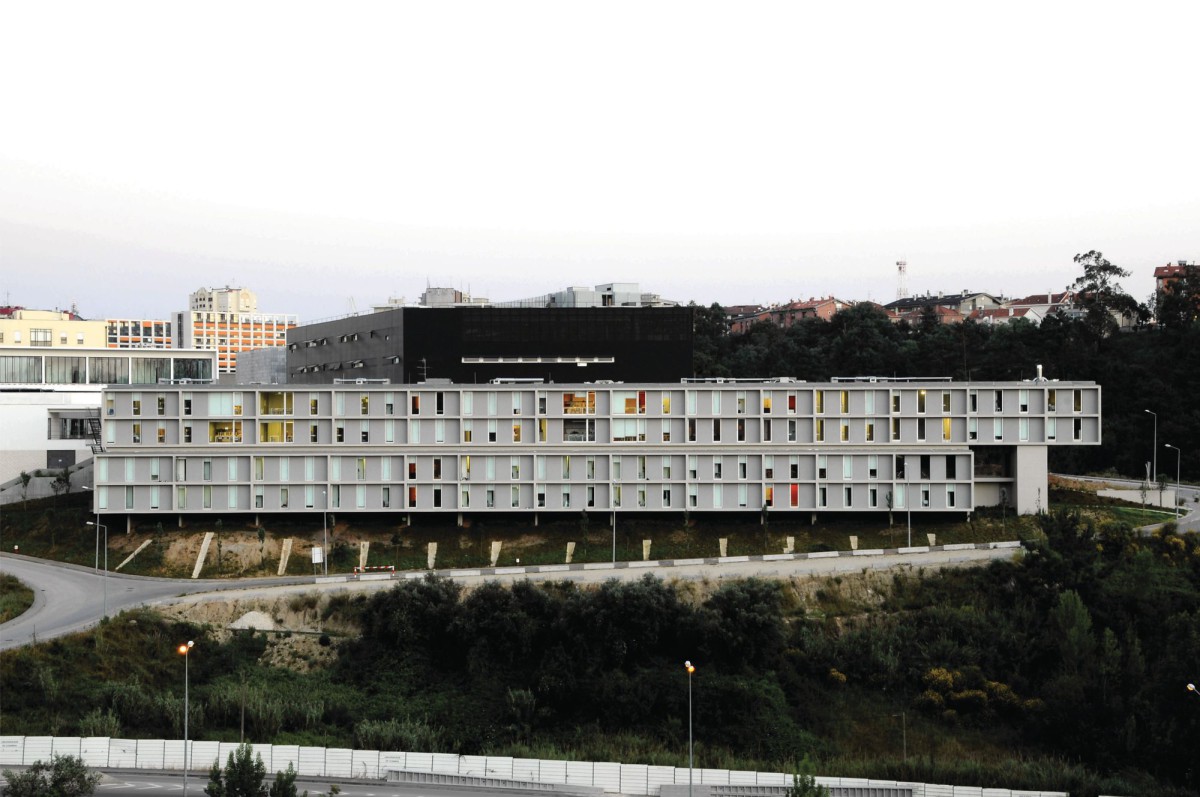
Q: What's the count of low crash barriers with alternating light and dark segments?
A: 1